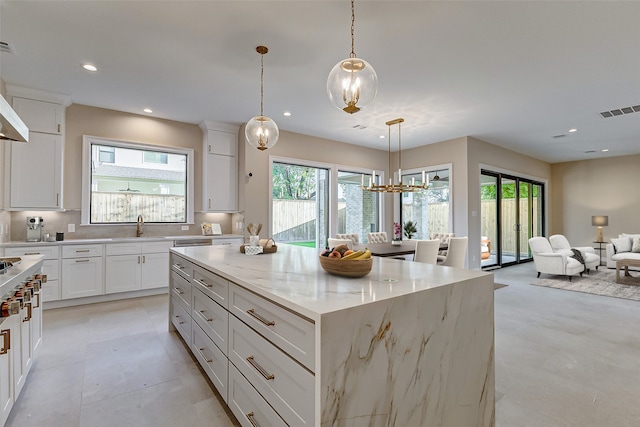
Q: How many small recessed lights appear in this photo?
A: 6